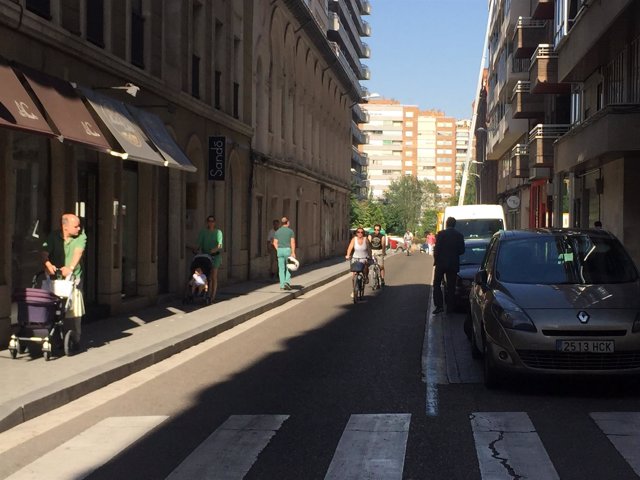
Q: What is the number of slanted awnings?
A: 4